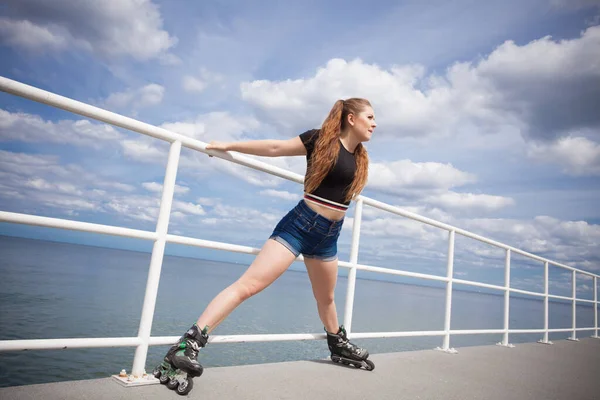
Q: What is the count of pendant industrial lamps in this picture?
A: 0